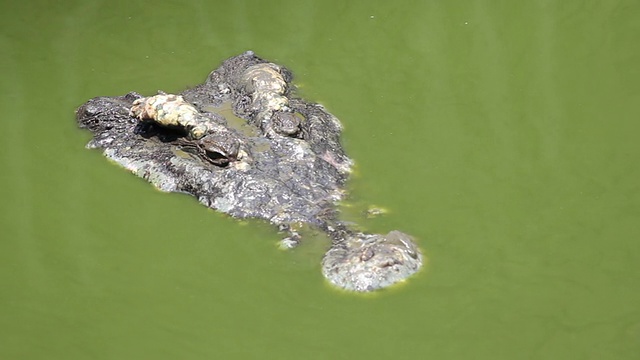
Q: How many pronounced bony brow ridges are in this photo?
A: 2